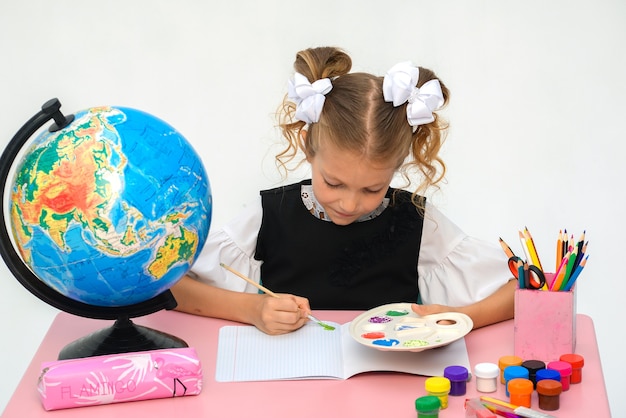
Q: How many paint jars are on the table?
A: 12